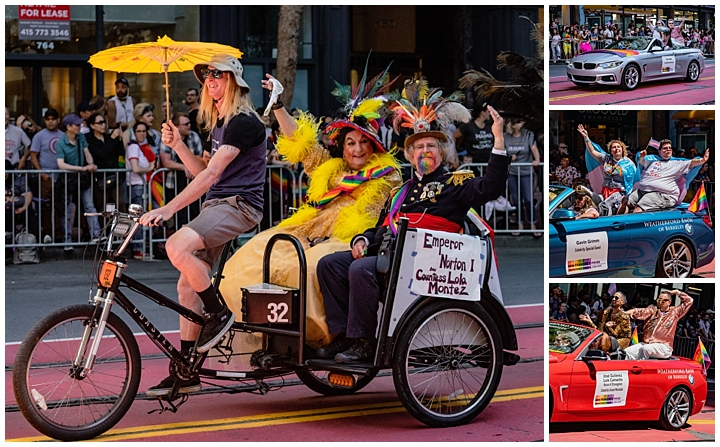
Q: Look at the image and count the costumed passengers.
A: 2